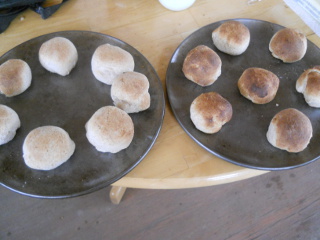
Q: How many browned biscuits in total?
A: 7